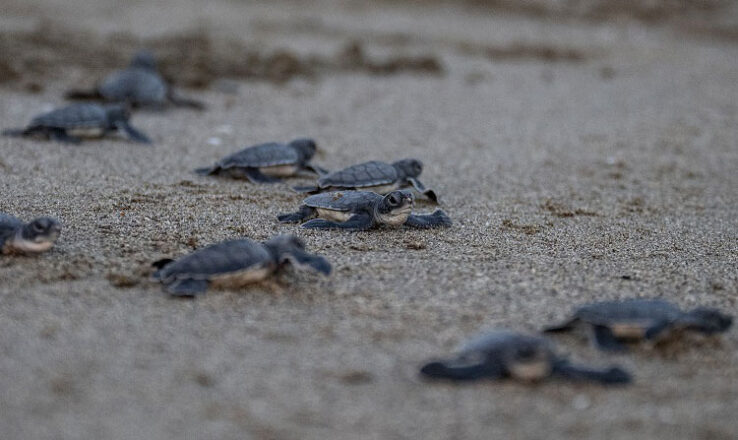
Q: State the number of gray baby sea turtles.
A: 9